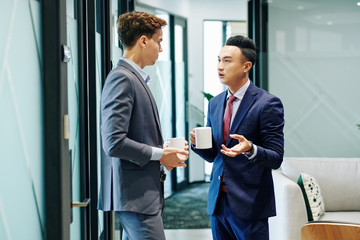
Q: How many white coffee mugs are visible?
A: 2